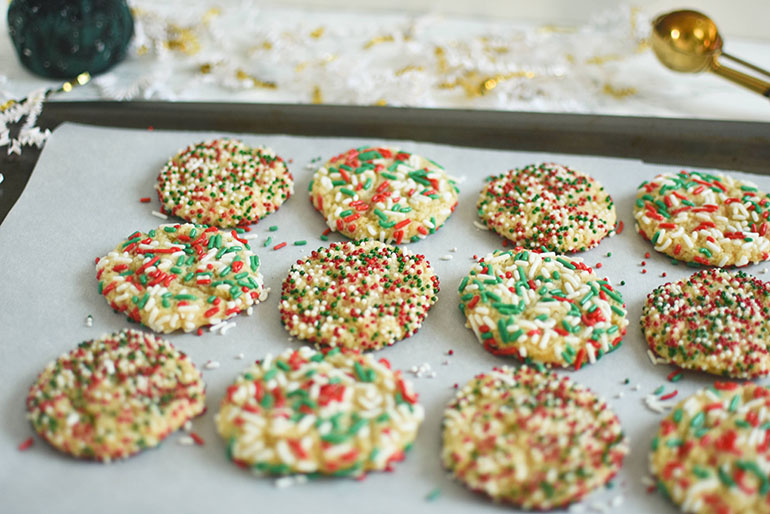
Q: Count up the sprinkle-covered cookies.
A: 12